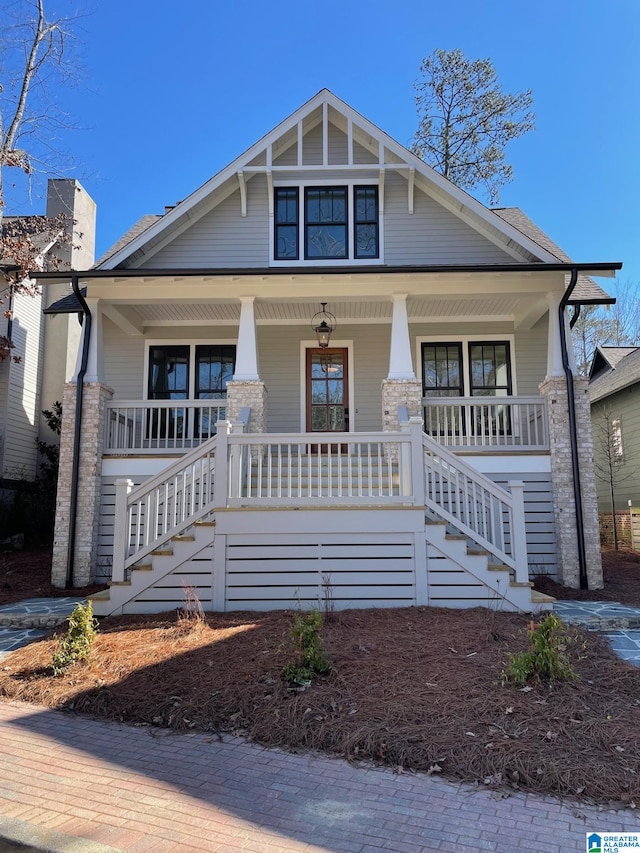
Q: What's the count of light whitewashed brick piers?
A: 4